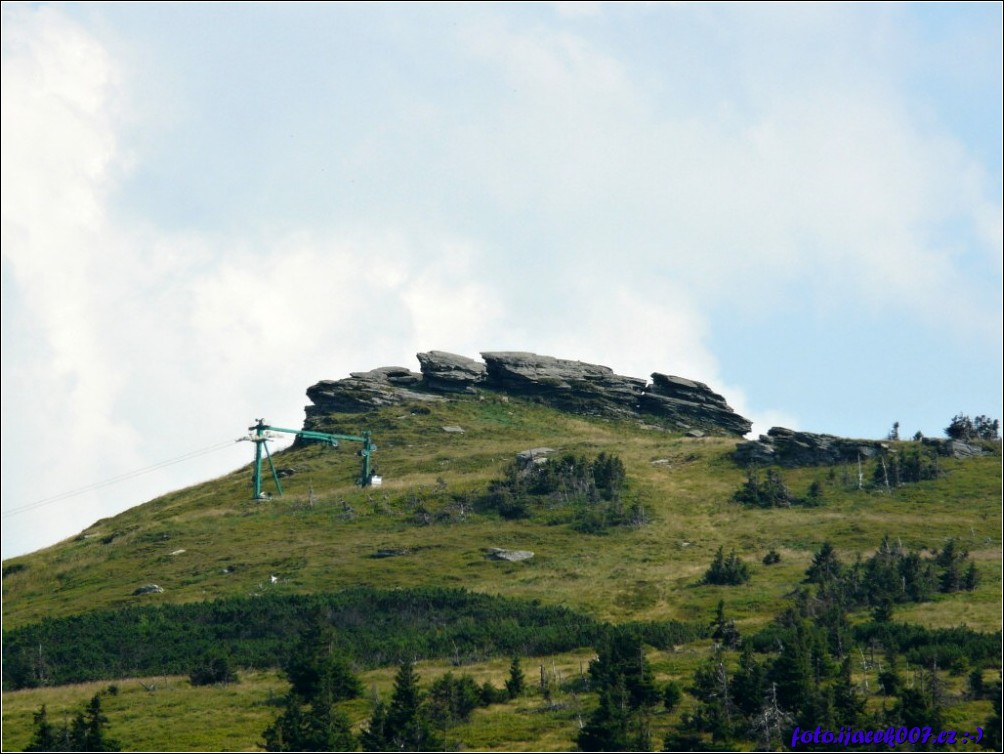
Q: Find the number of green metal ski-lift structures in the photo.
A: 1